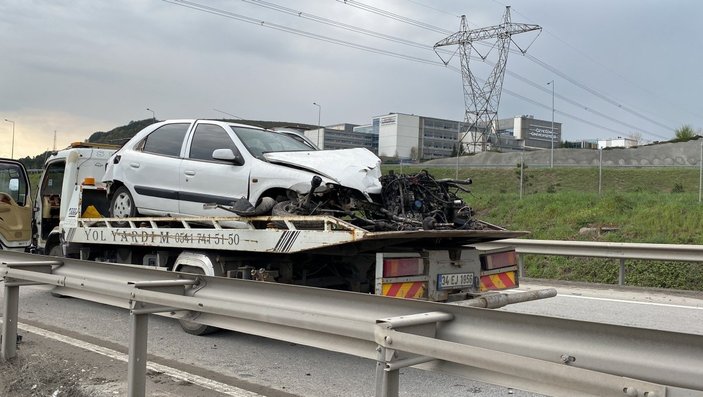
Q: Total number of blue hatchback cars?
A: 0